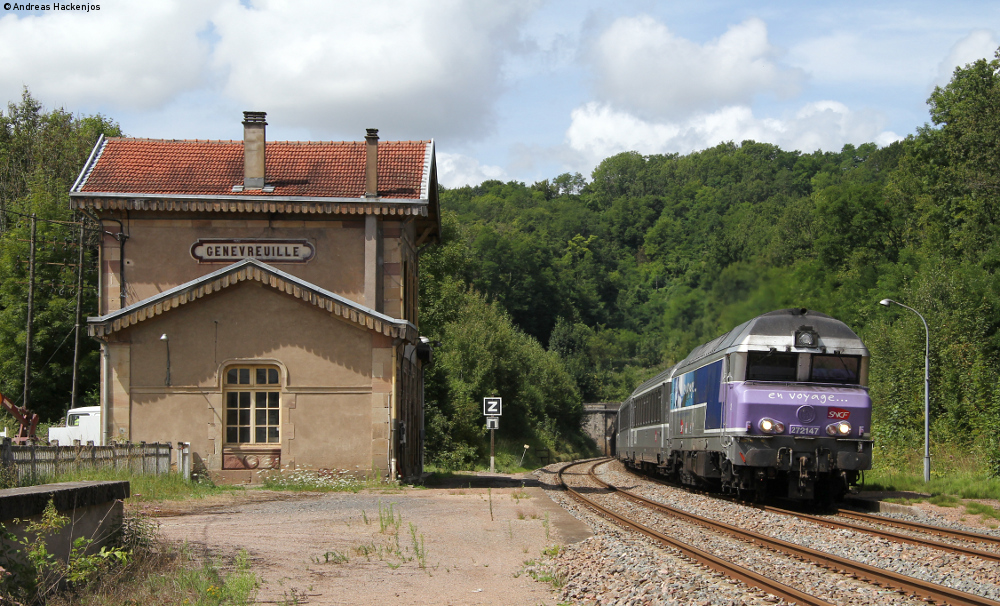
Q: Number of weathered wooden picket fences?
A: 1